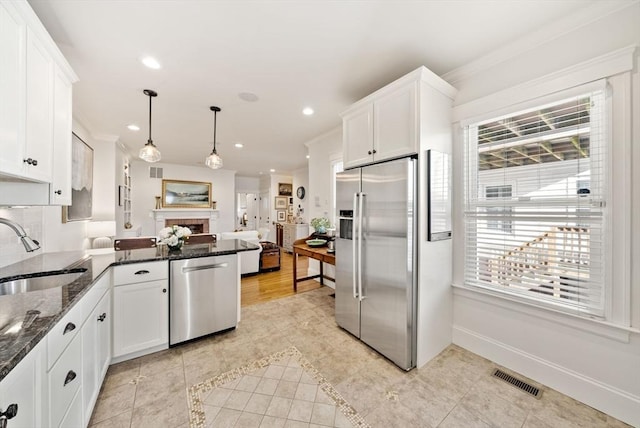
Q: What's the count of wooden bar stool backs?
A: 2